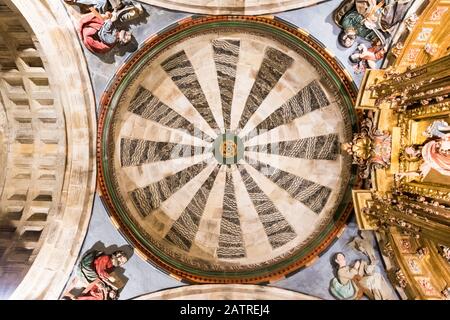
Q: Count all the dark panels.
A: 12